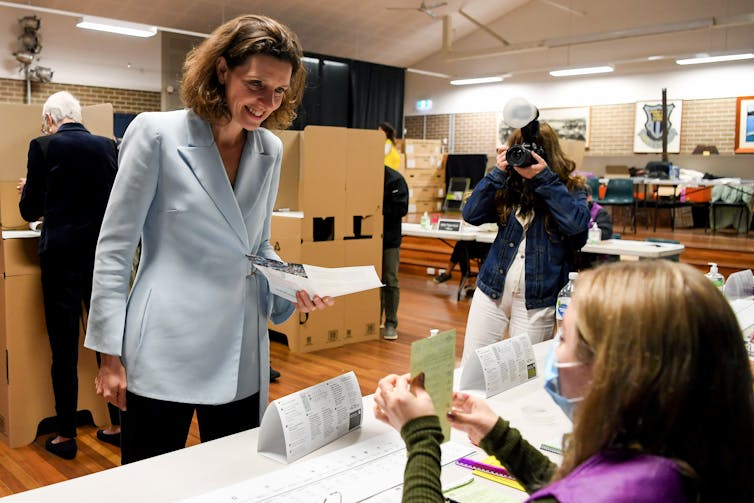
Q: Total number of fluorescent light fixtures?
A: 4